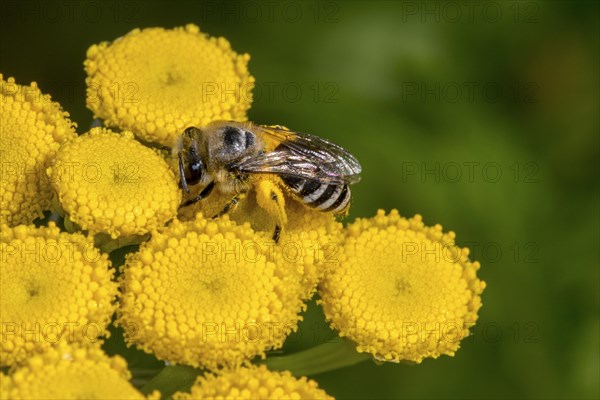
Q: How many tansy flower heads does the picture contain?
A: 9